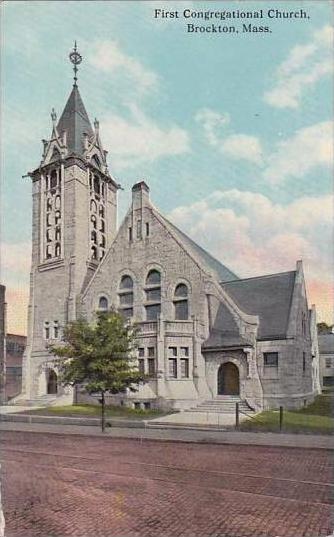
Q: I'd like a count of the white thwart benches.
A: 0